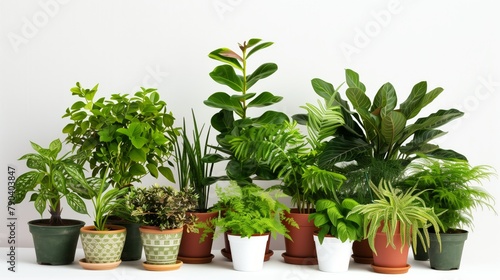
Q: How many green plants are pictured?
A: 13